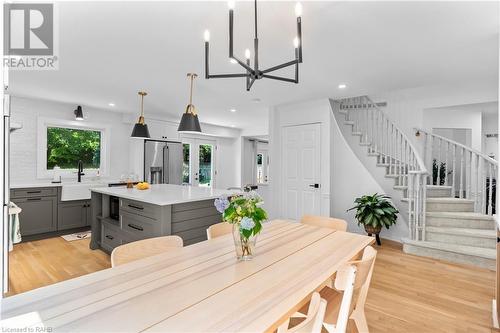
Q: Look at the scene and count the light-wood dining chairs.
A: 5